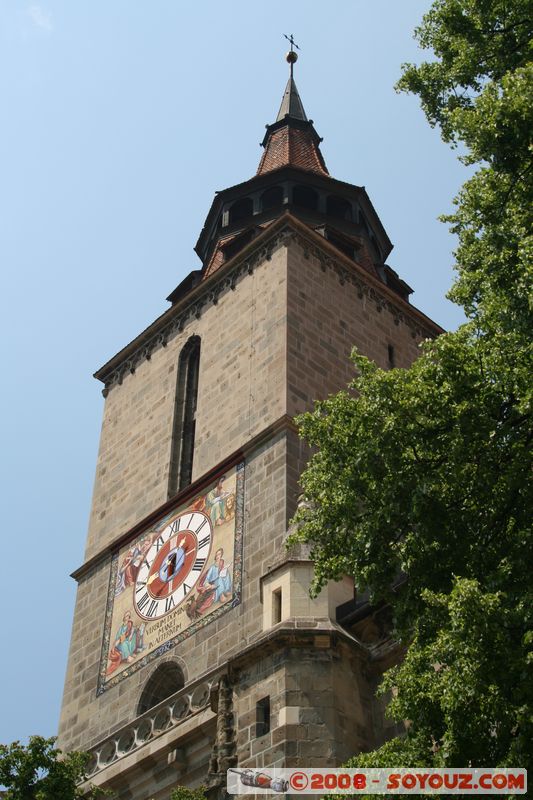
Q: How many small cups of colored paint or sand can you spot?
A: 0